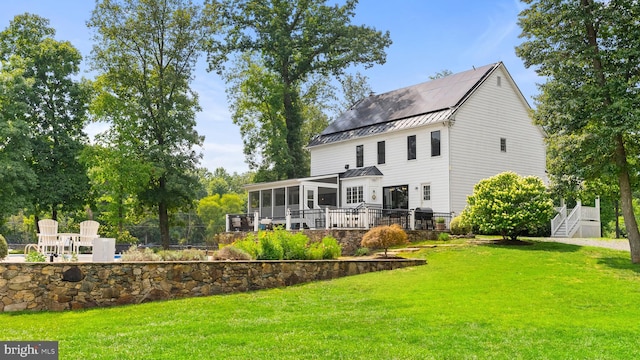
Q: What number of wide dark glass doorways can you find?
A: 1